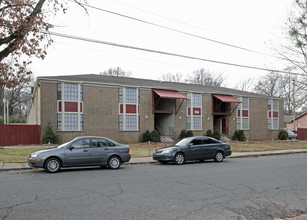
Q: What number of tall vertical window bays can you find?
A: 5